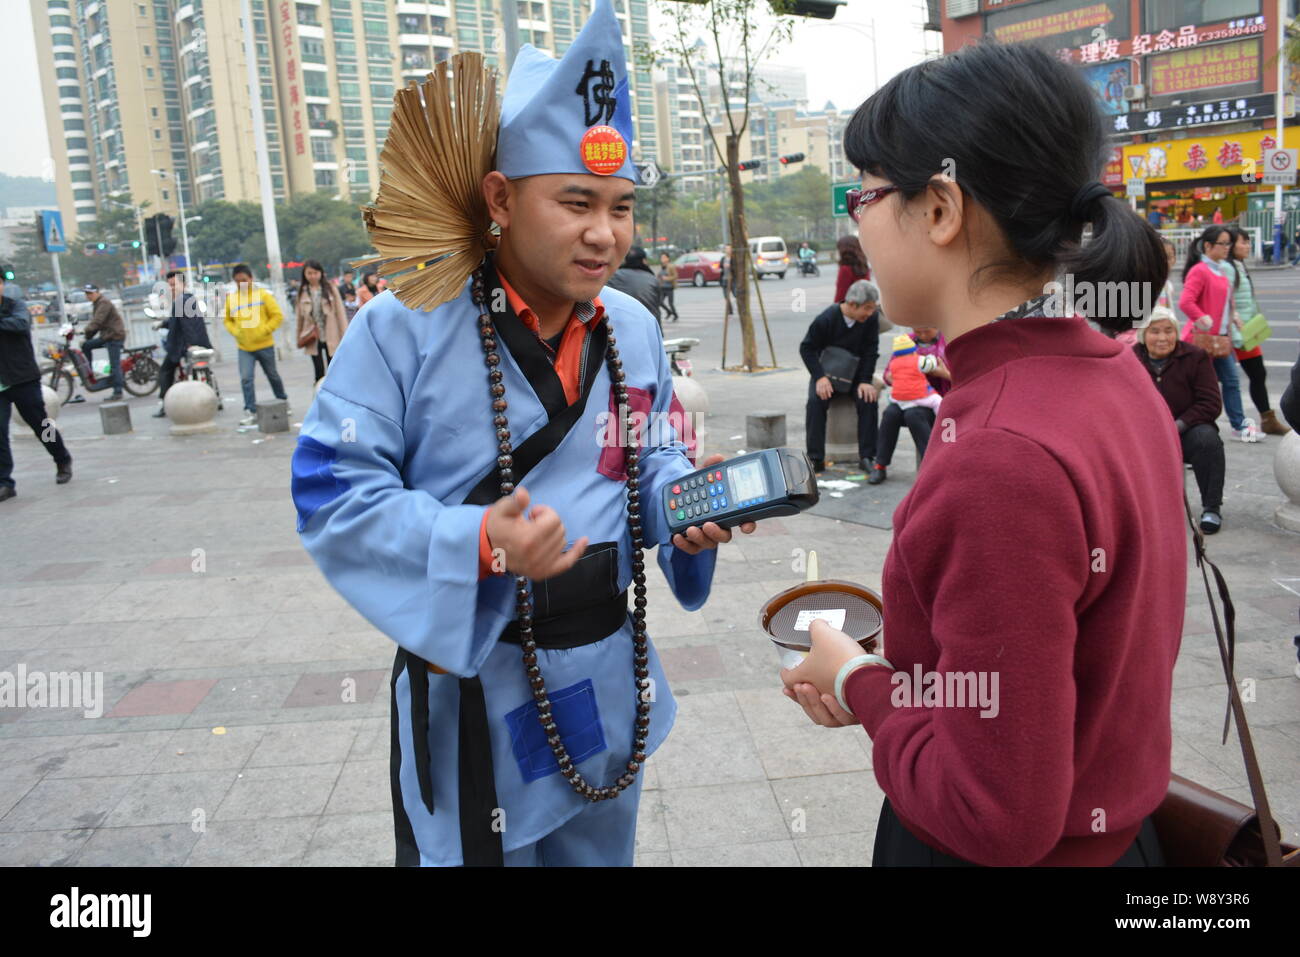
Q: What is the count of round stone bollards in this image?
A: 4